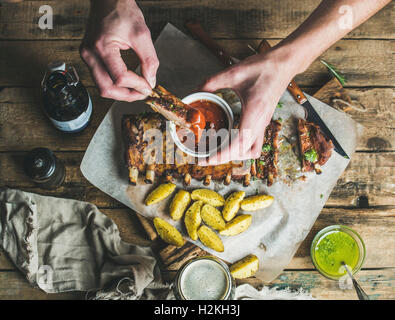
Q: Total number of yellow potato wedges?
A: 11